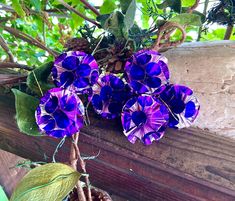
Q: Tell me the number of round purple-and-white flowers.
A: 6